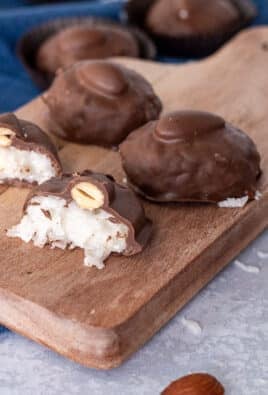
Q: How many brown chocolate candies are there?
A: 6